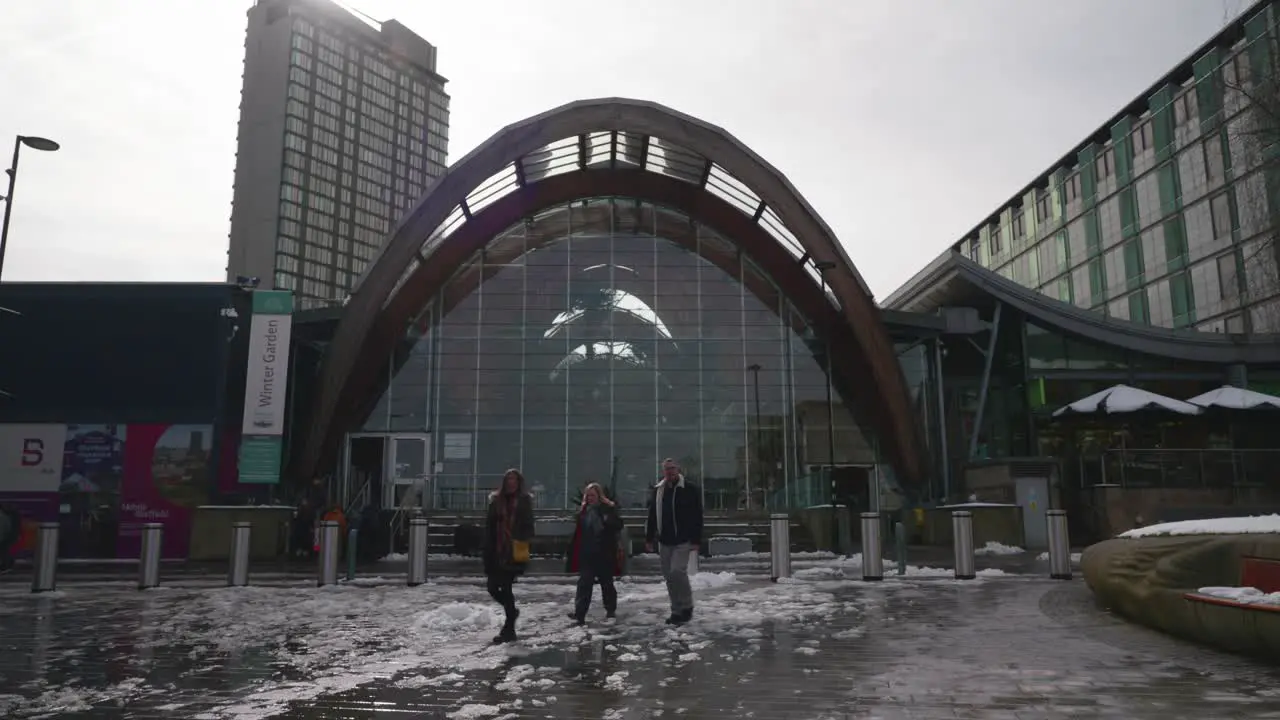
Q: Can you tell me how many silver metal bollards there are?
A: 9